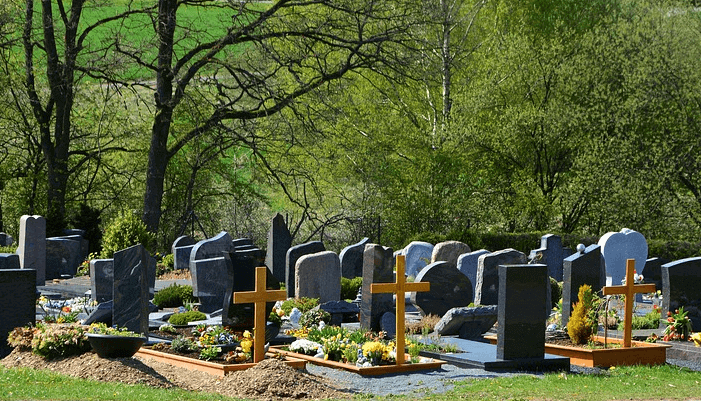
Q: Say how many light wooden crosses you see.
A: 3